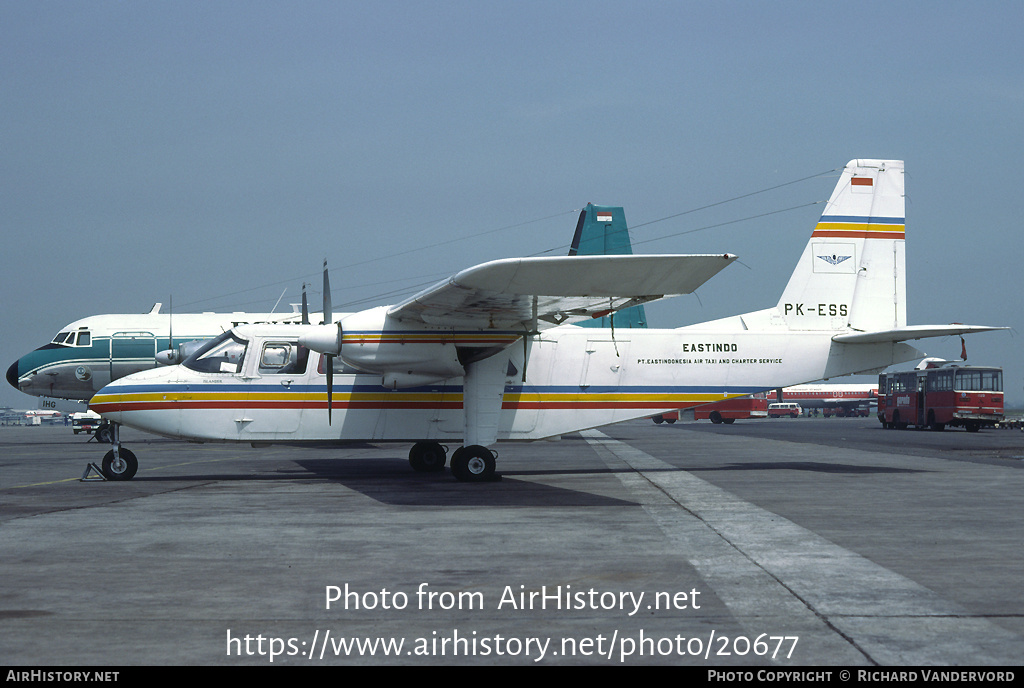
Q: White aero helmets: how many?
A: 0